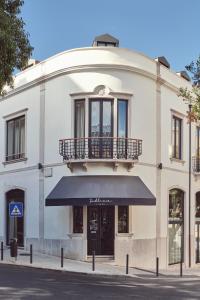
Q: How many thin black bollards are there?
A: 7